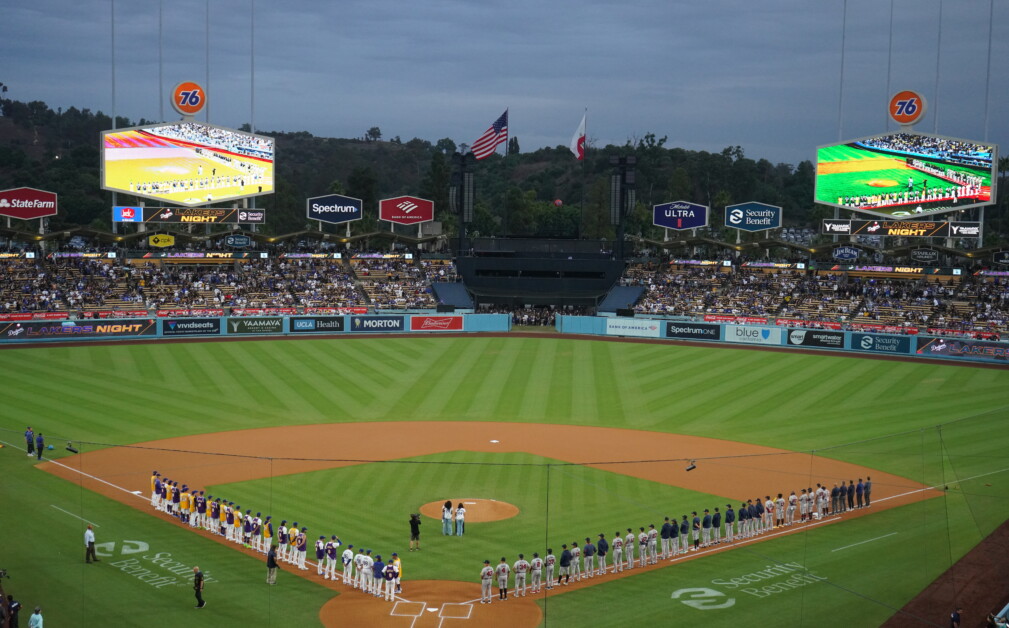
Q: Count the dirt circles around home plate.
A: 1